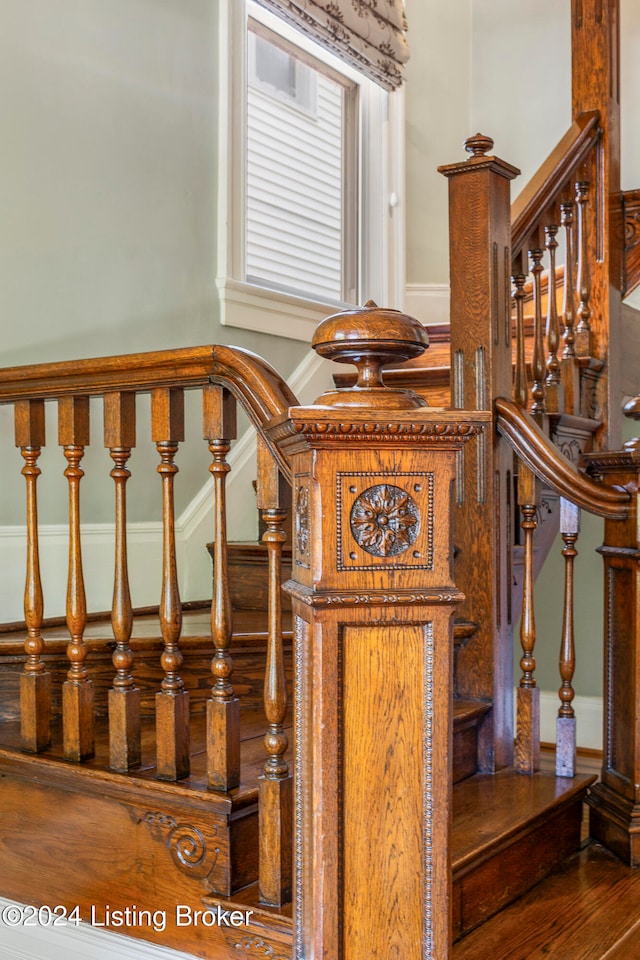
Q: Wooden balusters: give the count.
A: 13